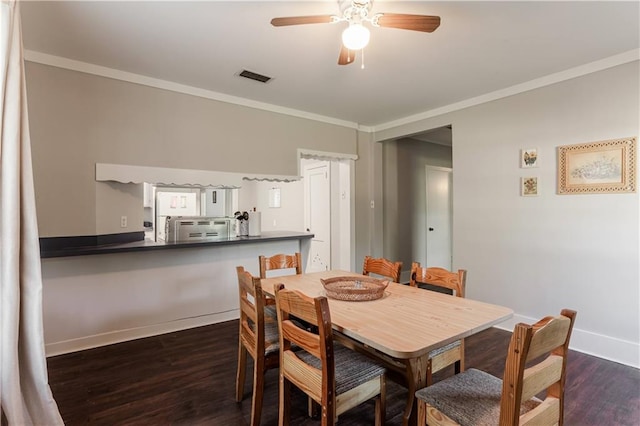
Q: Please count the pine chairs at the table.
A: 6